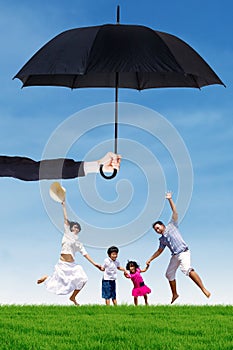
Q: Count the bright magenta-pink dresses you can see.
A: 1